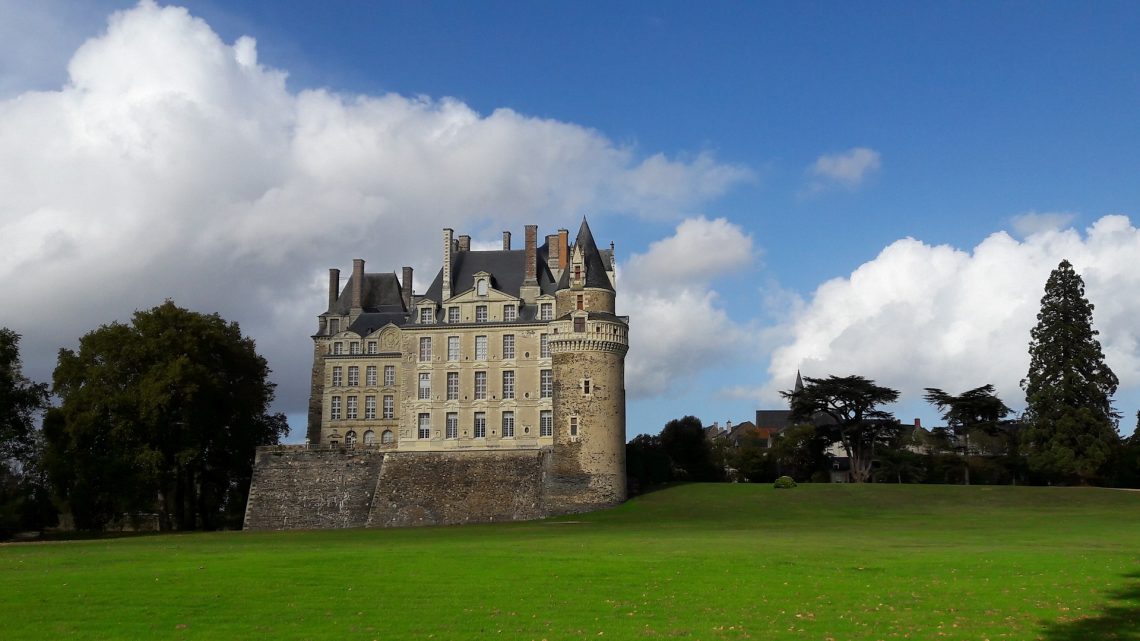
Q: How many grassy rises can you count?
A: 1